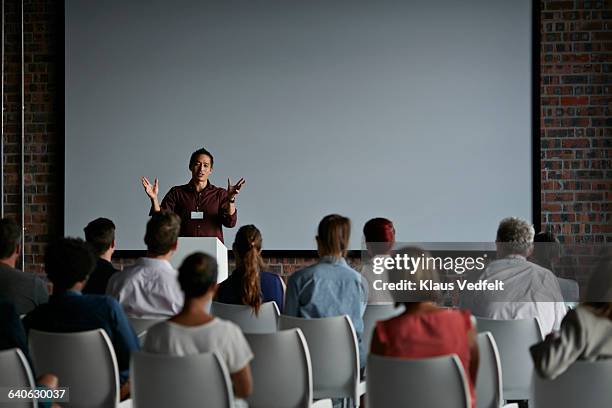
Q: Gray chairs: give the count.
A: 12